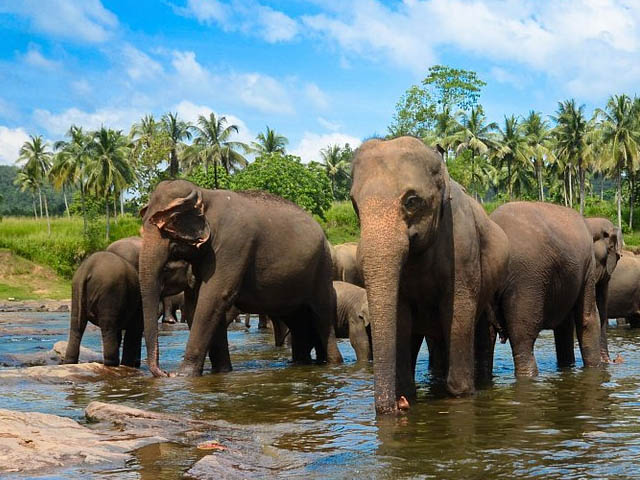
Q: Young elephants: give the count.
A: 2